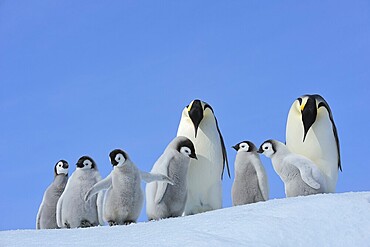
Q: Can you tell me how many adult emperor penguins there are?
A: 2